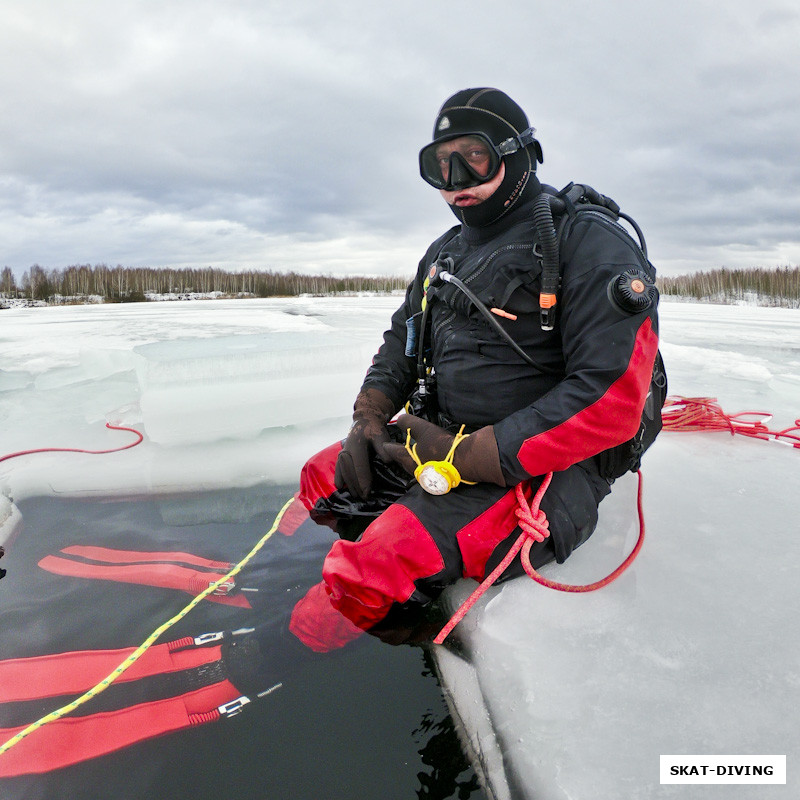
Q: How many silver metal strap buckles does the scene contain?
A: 3